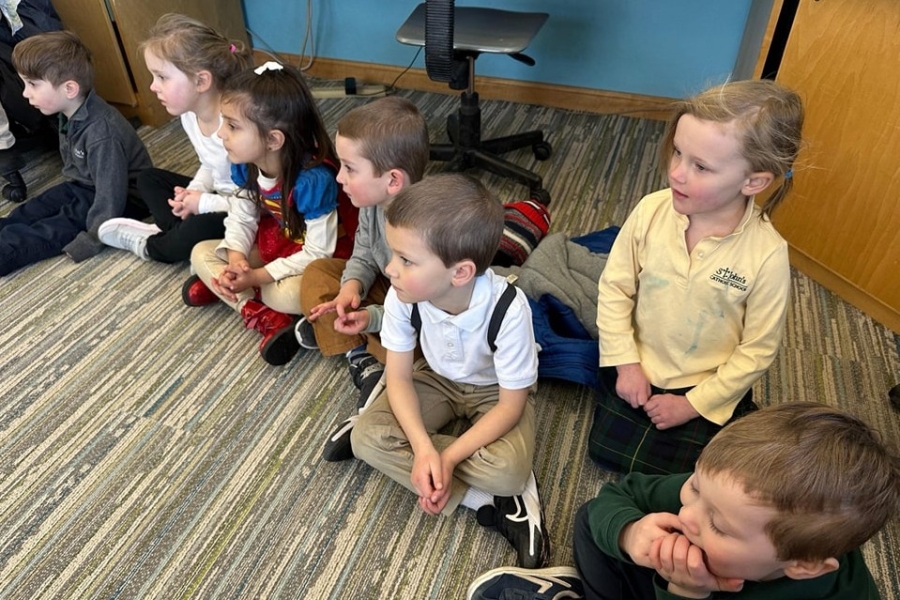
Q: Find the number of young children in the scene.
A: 7